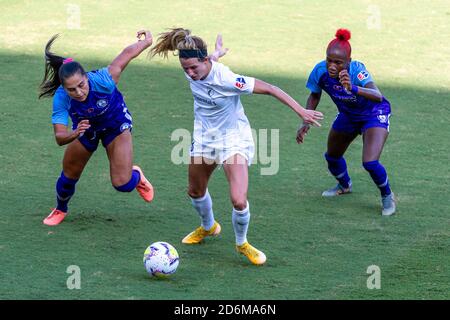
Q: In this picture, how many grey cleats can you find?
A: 2